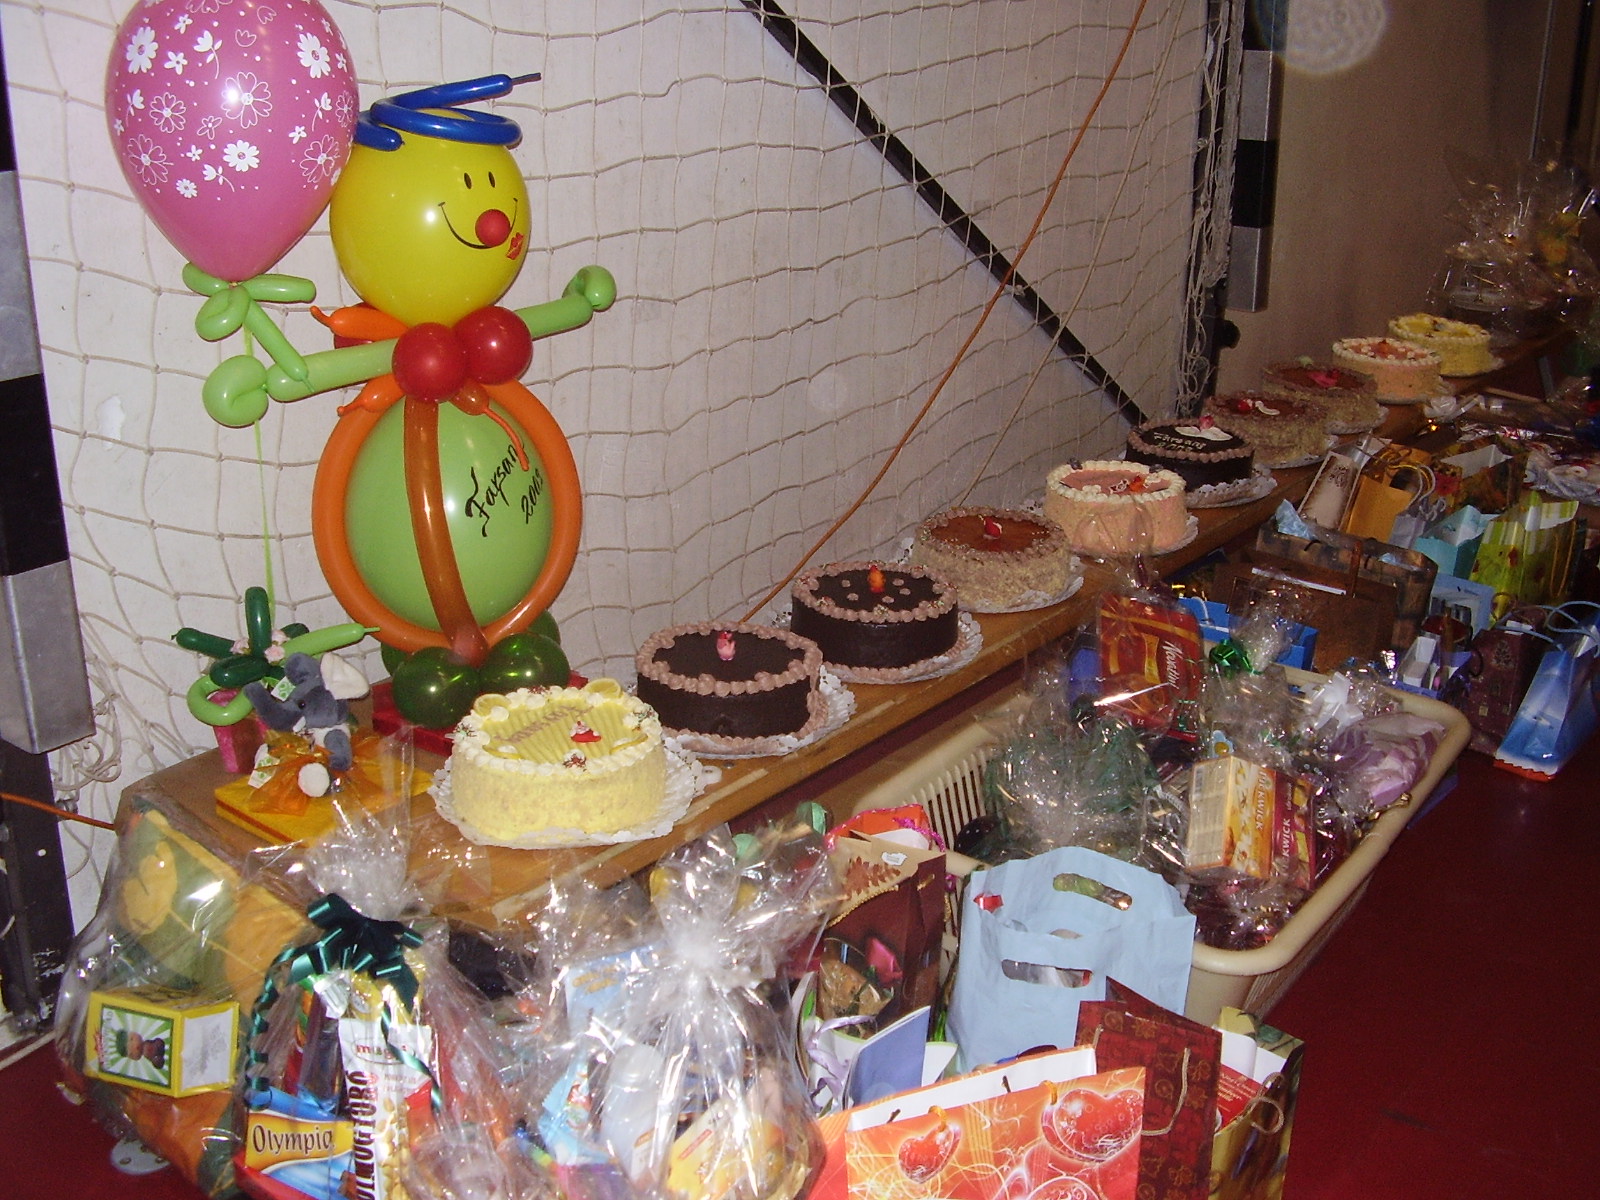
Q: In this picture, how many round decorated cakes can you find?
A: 10